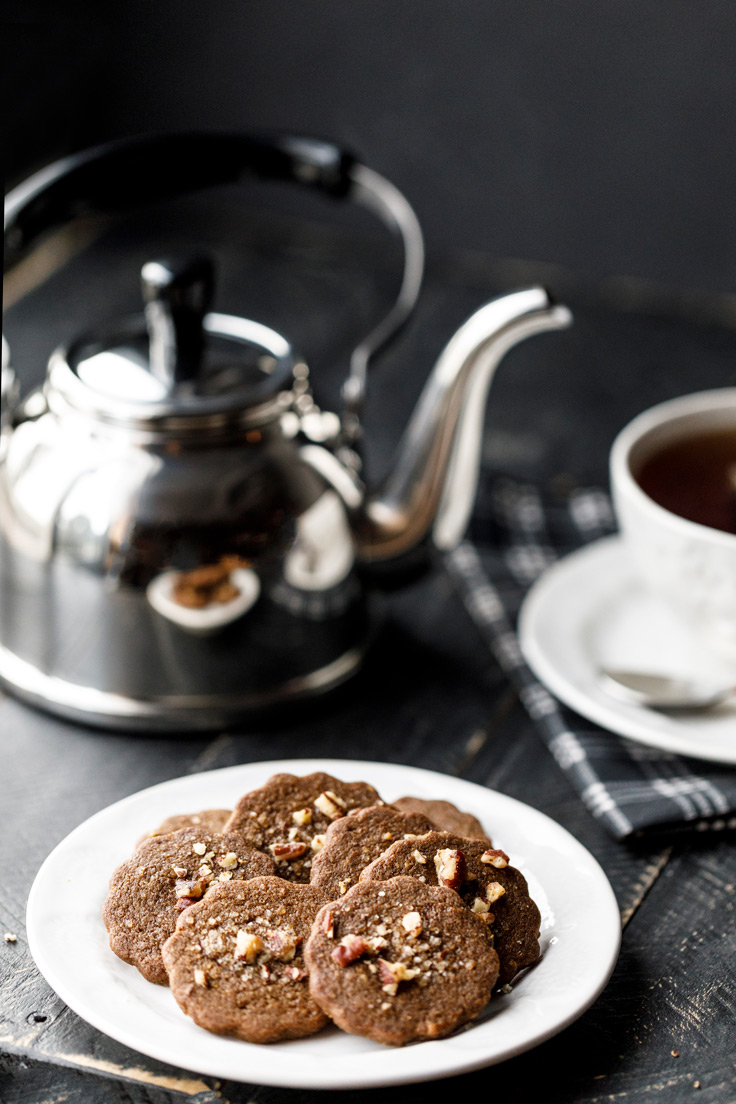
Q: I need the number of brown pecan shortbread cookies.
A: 8